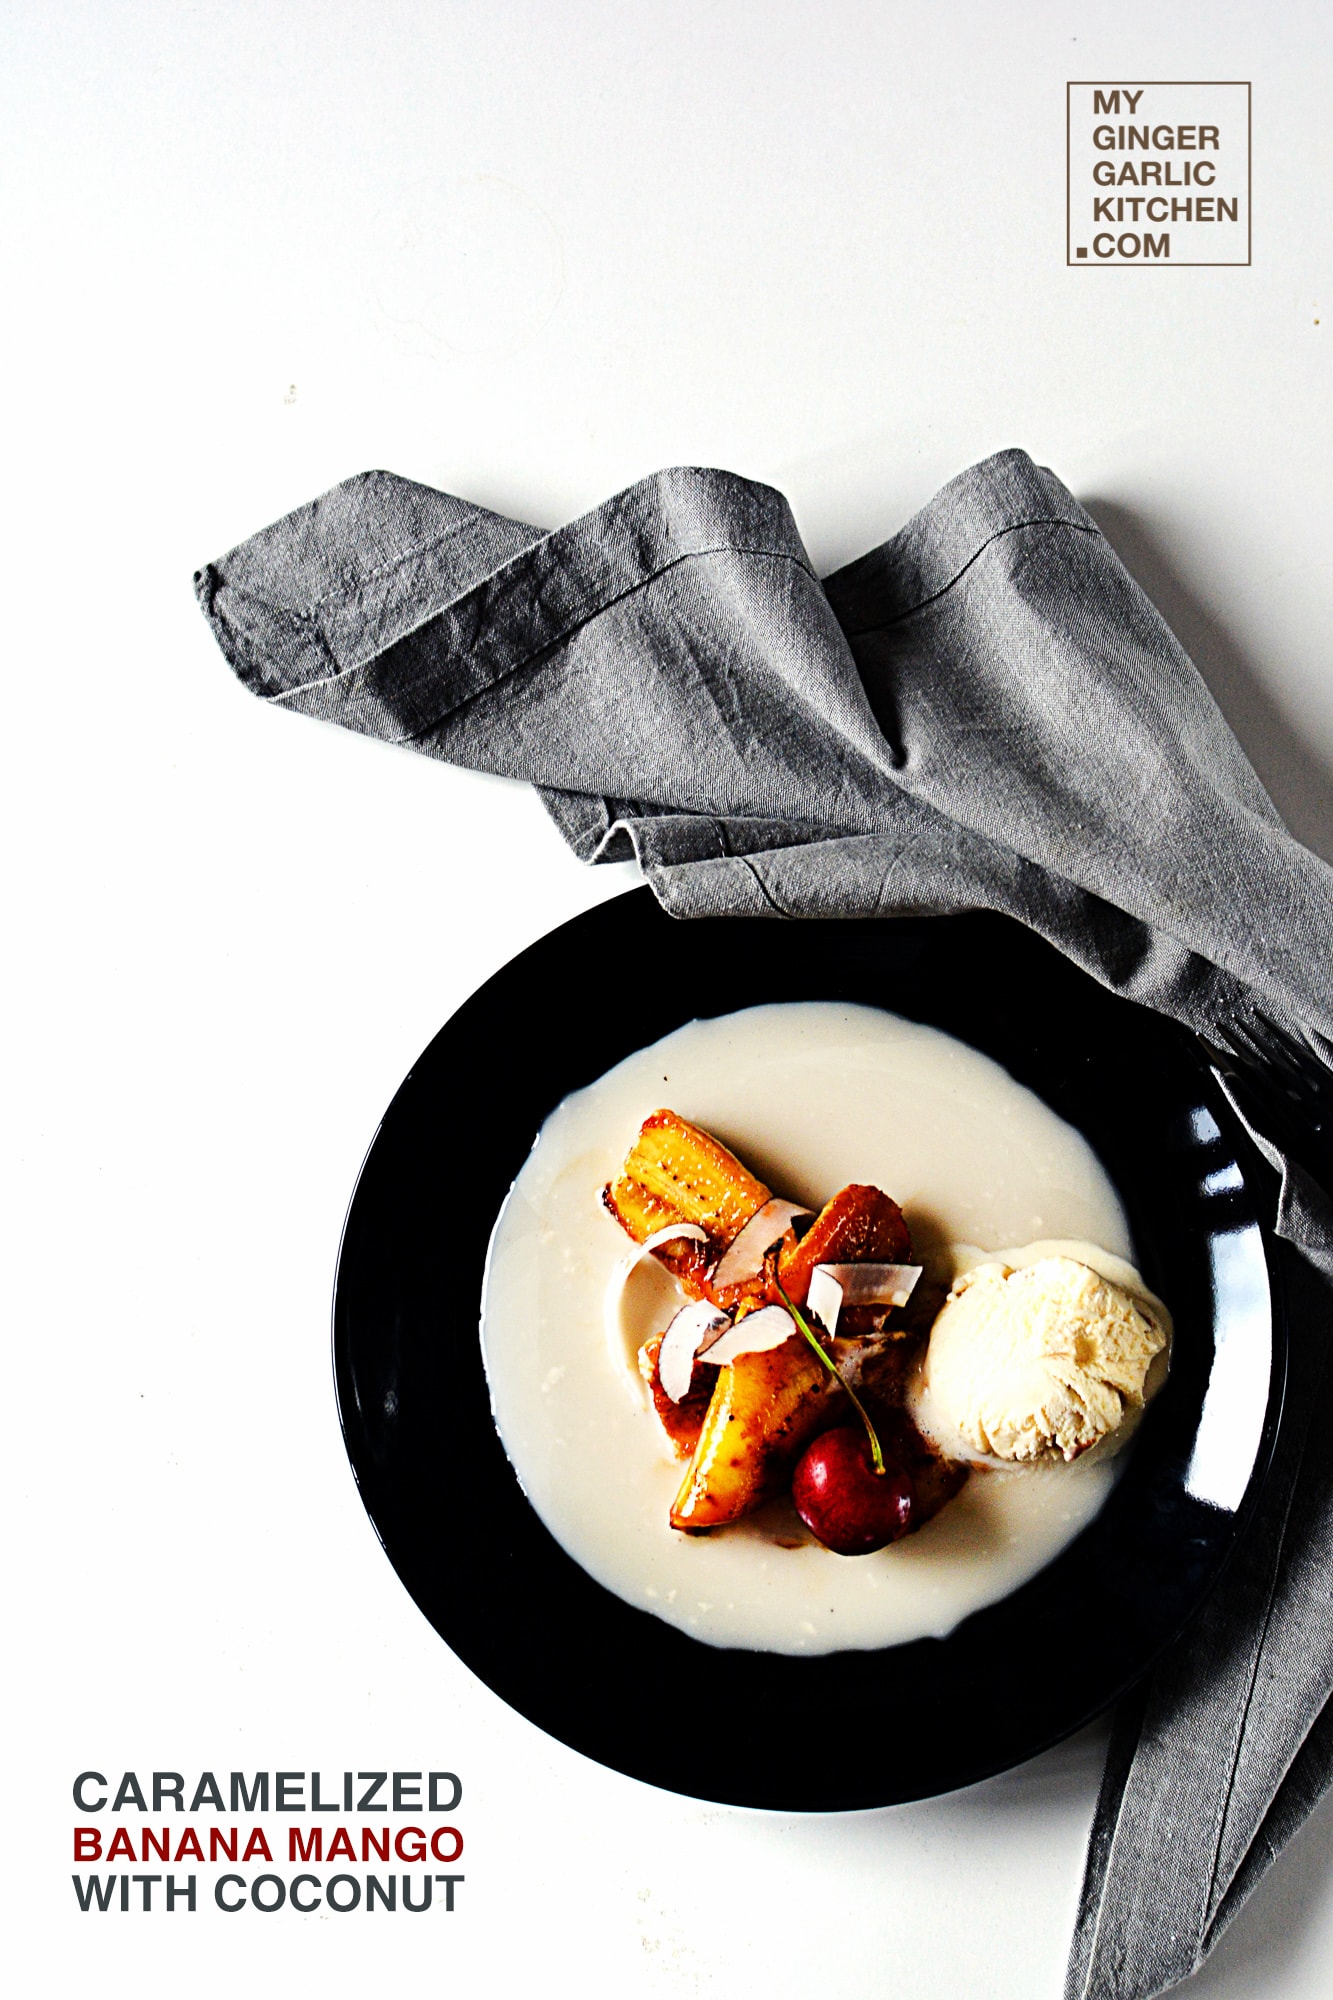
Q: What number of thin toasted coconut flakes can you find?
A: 5